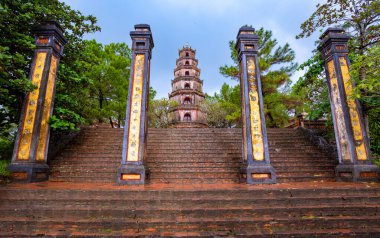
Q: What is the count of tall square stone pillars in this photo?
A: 4